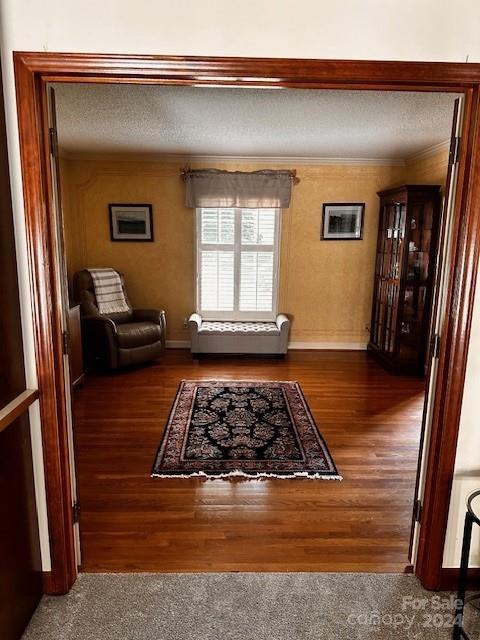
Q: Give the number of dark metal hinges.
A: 6